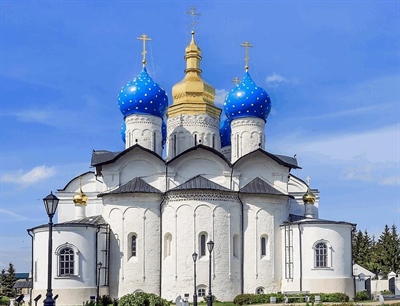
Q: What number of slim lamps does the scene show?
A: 4